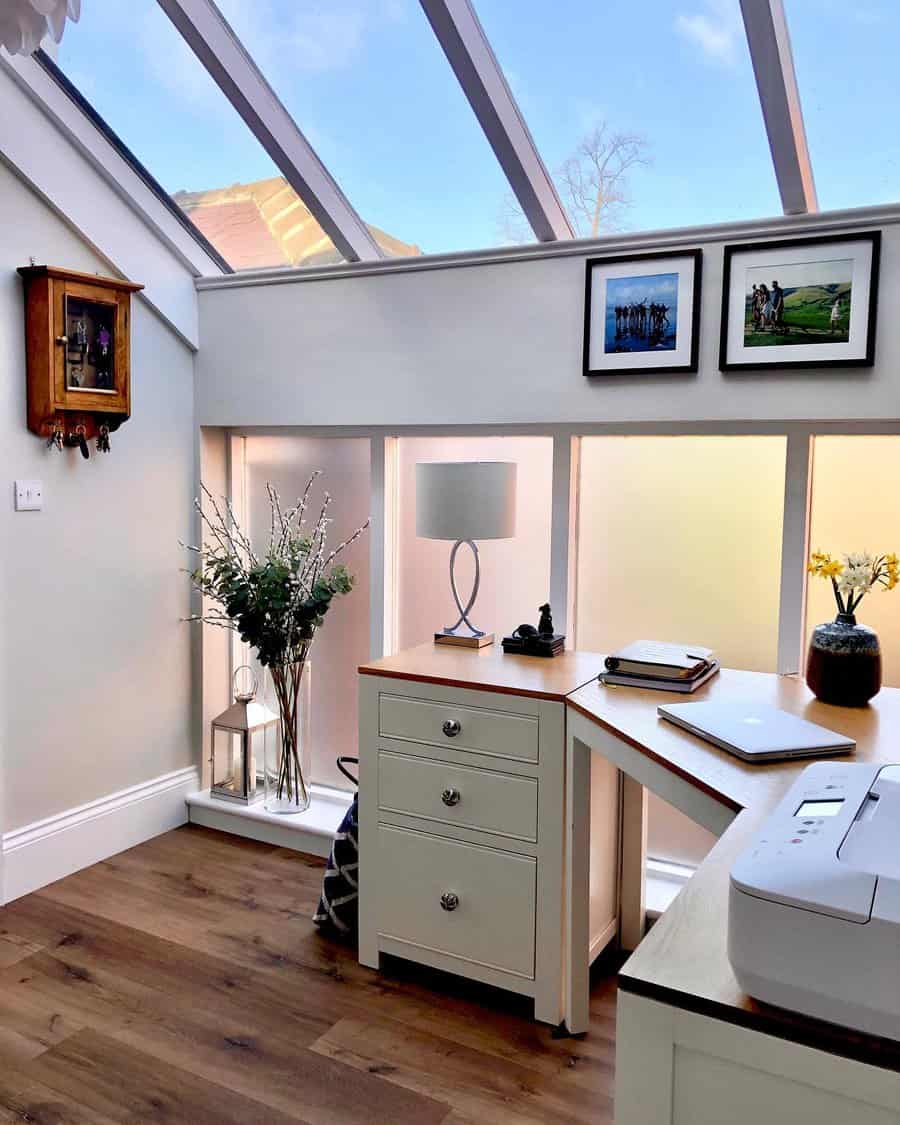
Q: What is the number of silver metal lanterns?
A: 1